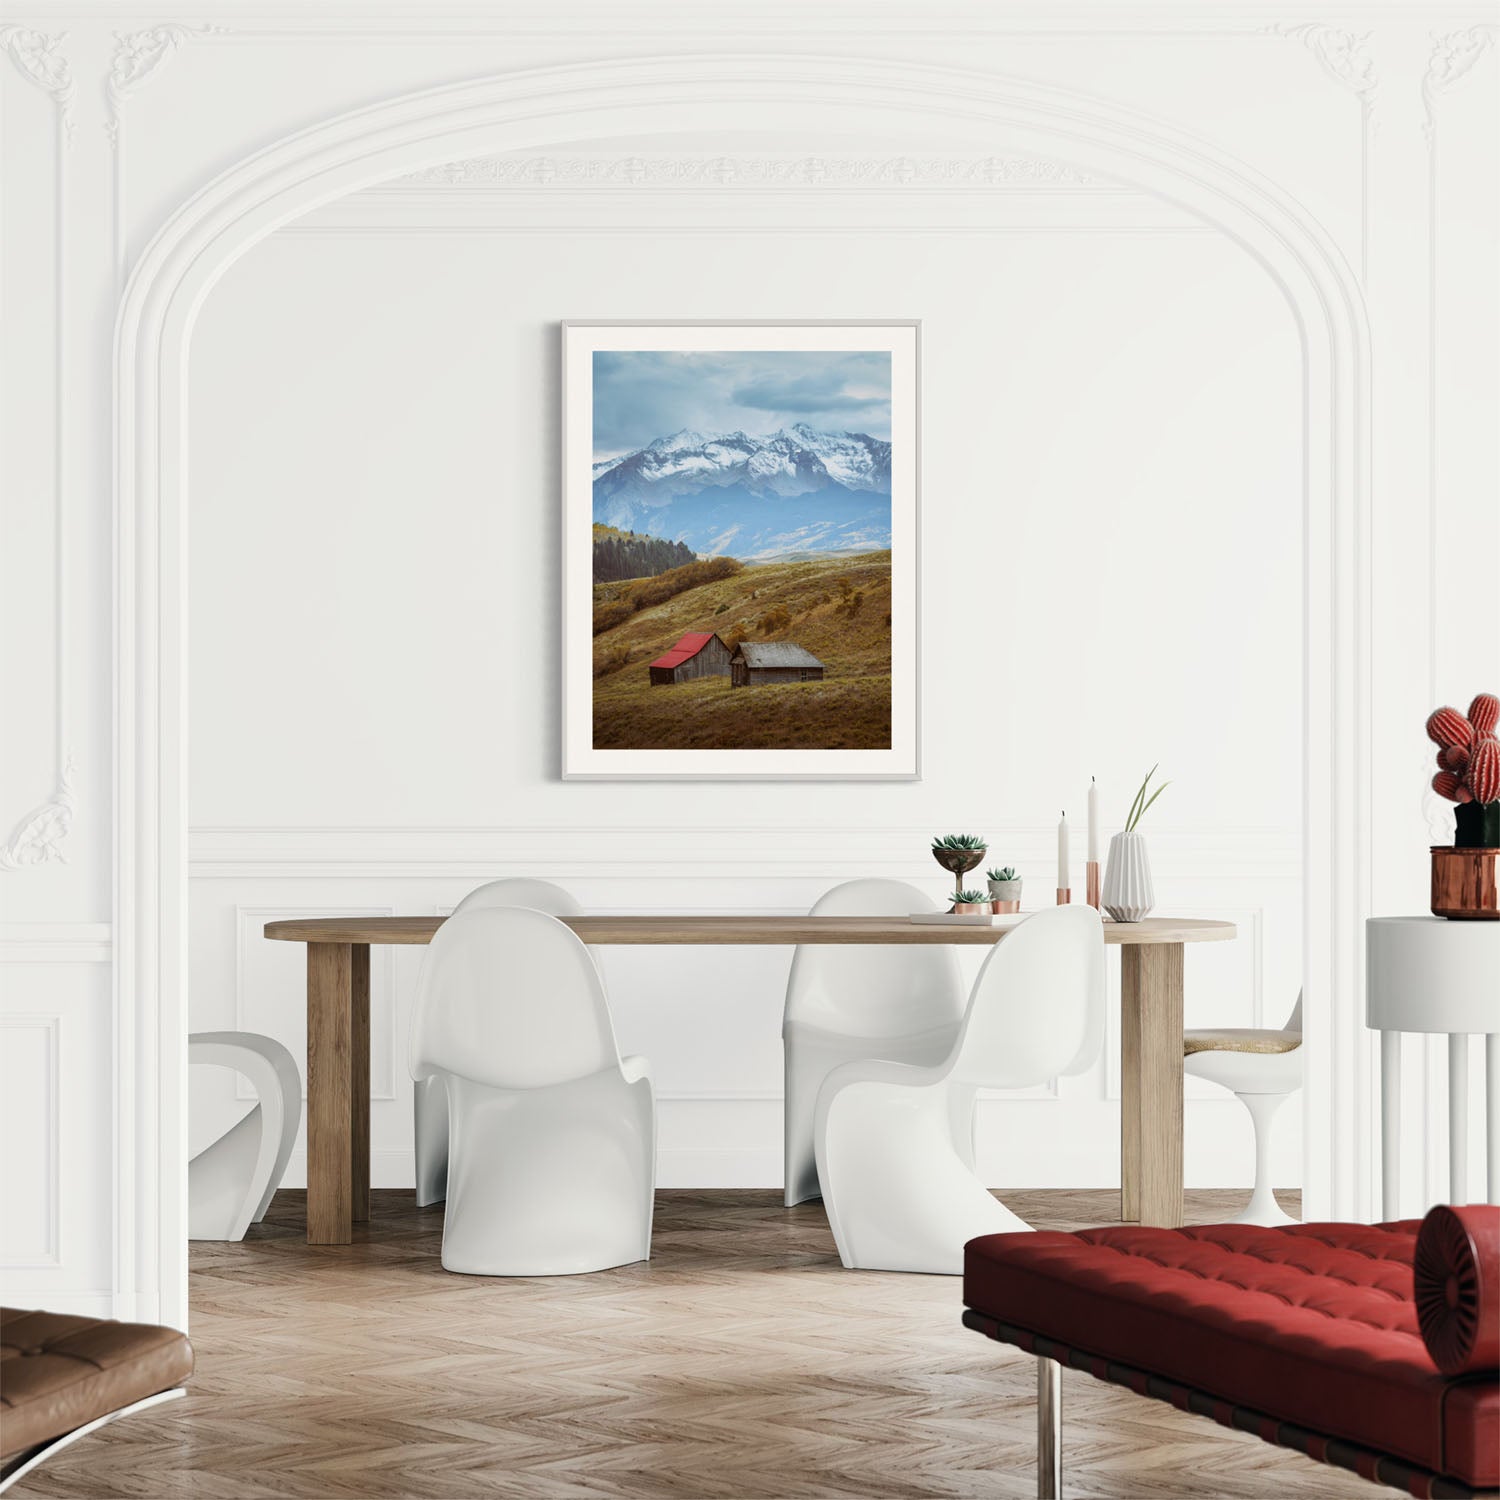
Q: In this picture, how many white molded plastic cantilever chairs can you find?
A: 5